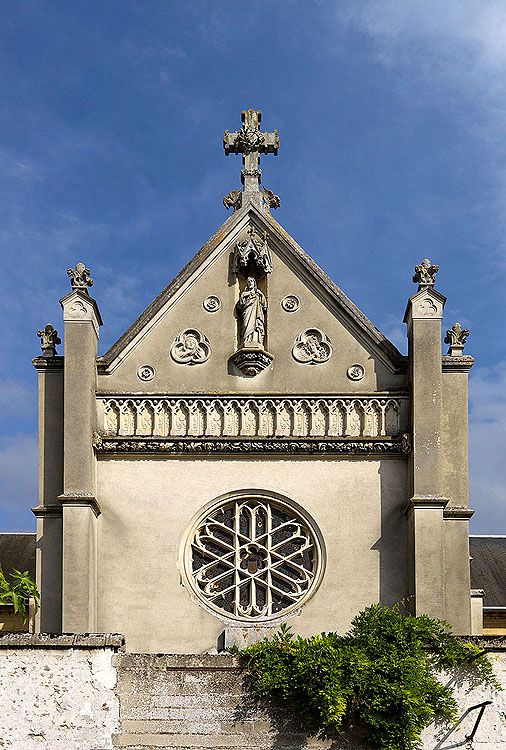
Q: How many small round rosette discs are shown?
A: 4